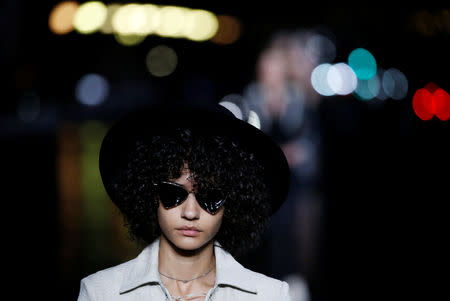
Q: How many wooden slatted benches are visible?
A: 0